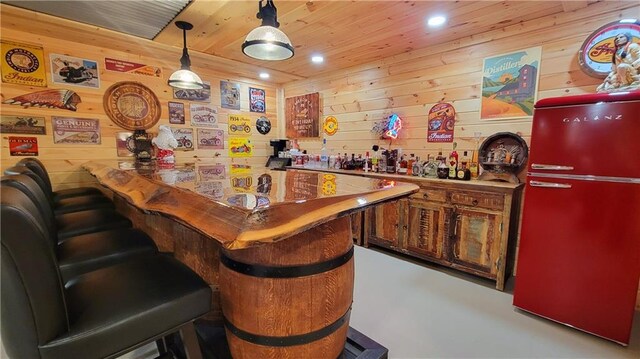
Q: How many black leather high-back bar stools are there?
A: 5